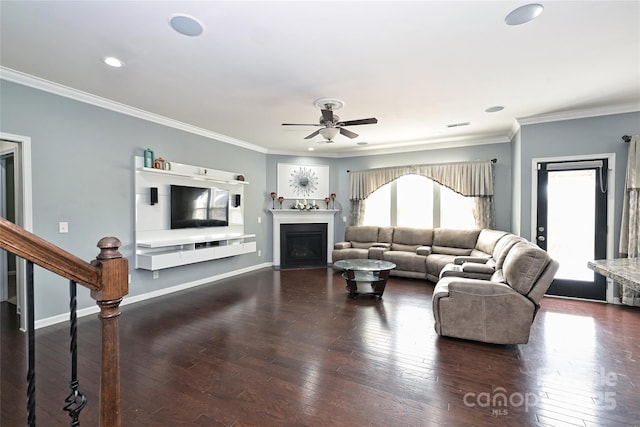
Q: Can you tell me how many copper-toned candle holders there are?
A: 4